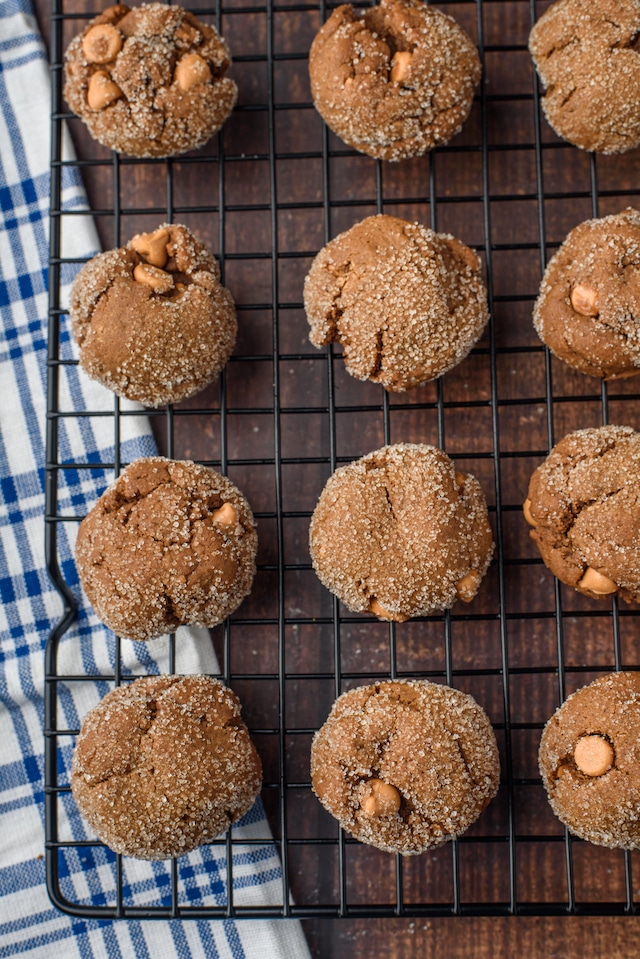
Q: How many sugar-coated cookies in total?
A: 12